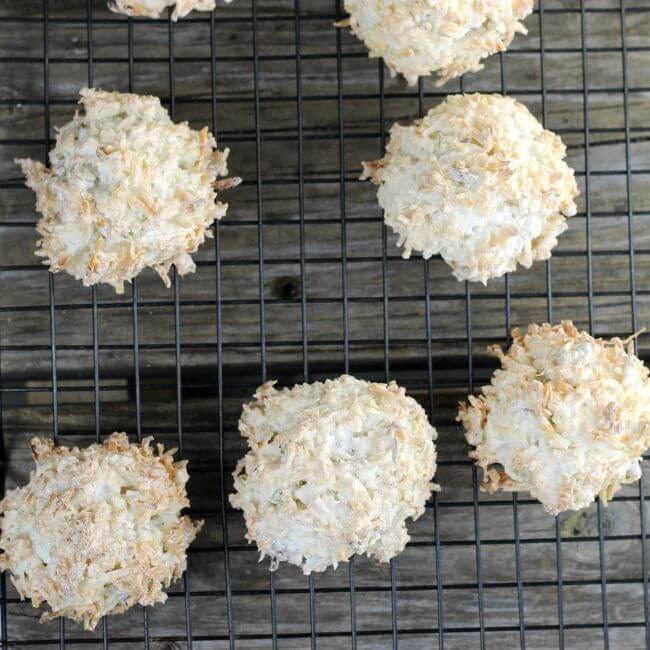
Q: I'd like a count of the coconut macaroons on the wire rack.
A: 7